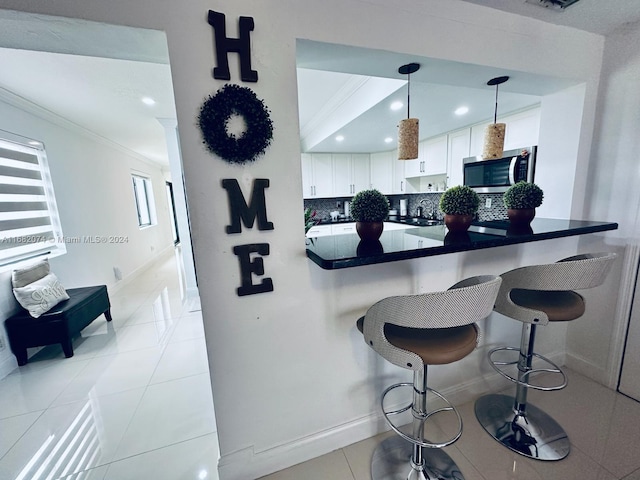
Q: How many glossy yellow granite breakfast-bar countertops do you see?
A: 0